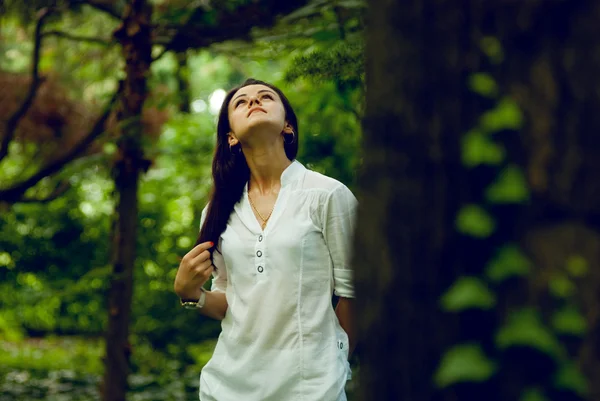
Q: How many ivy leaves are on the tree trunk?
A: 15